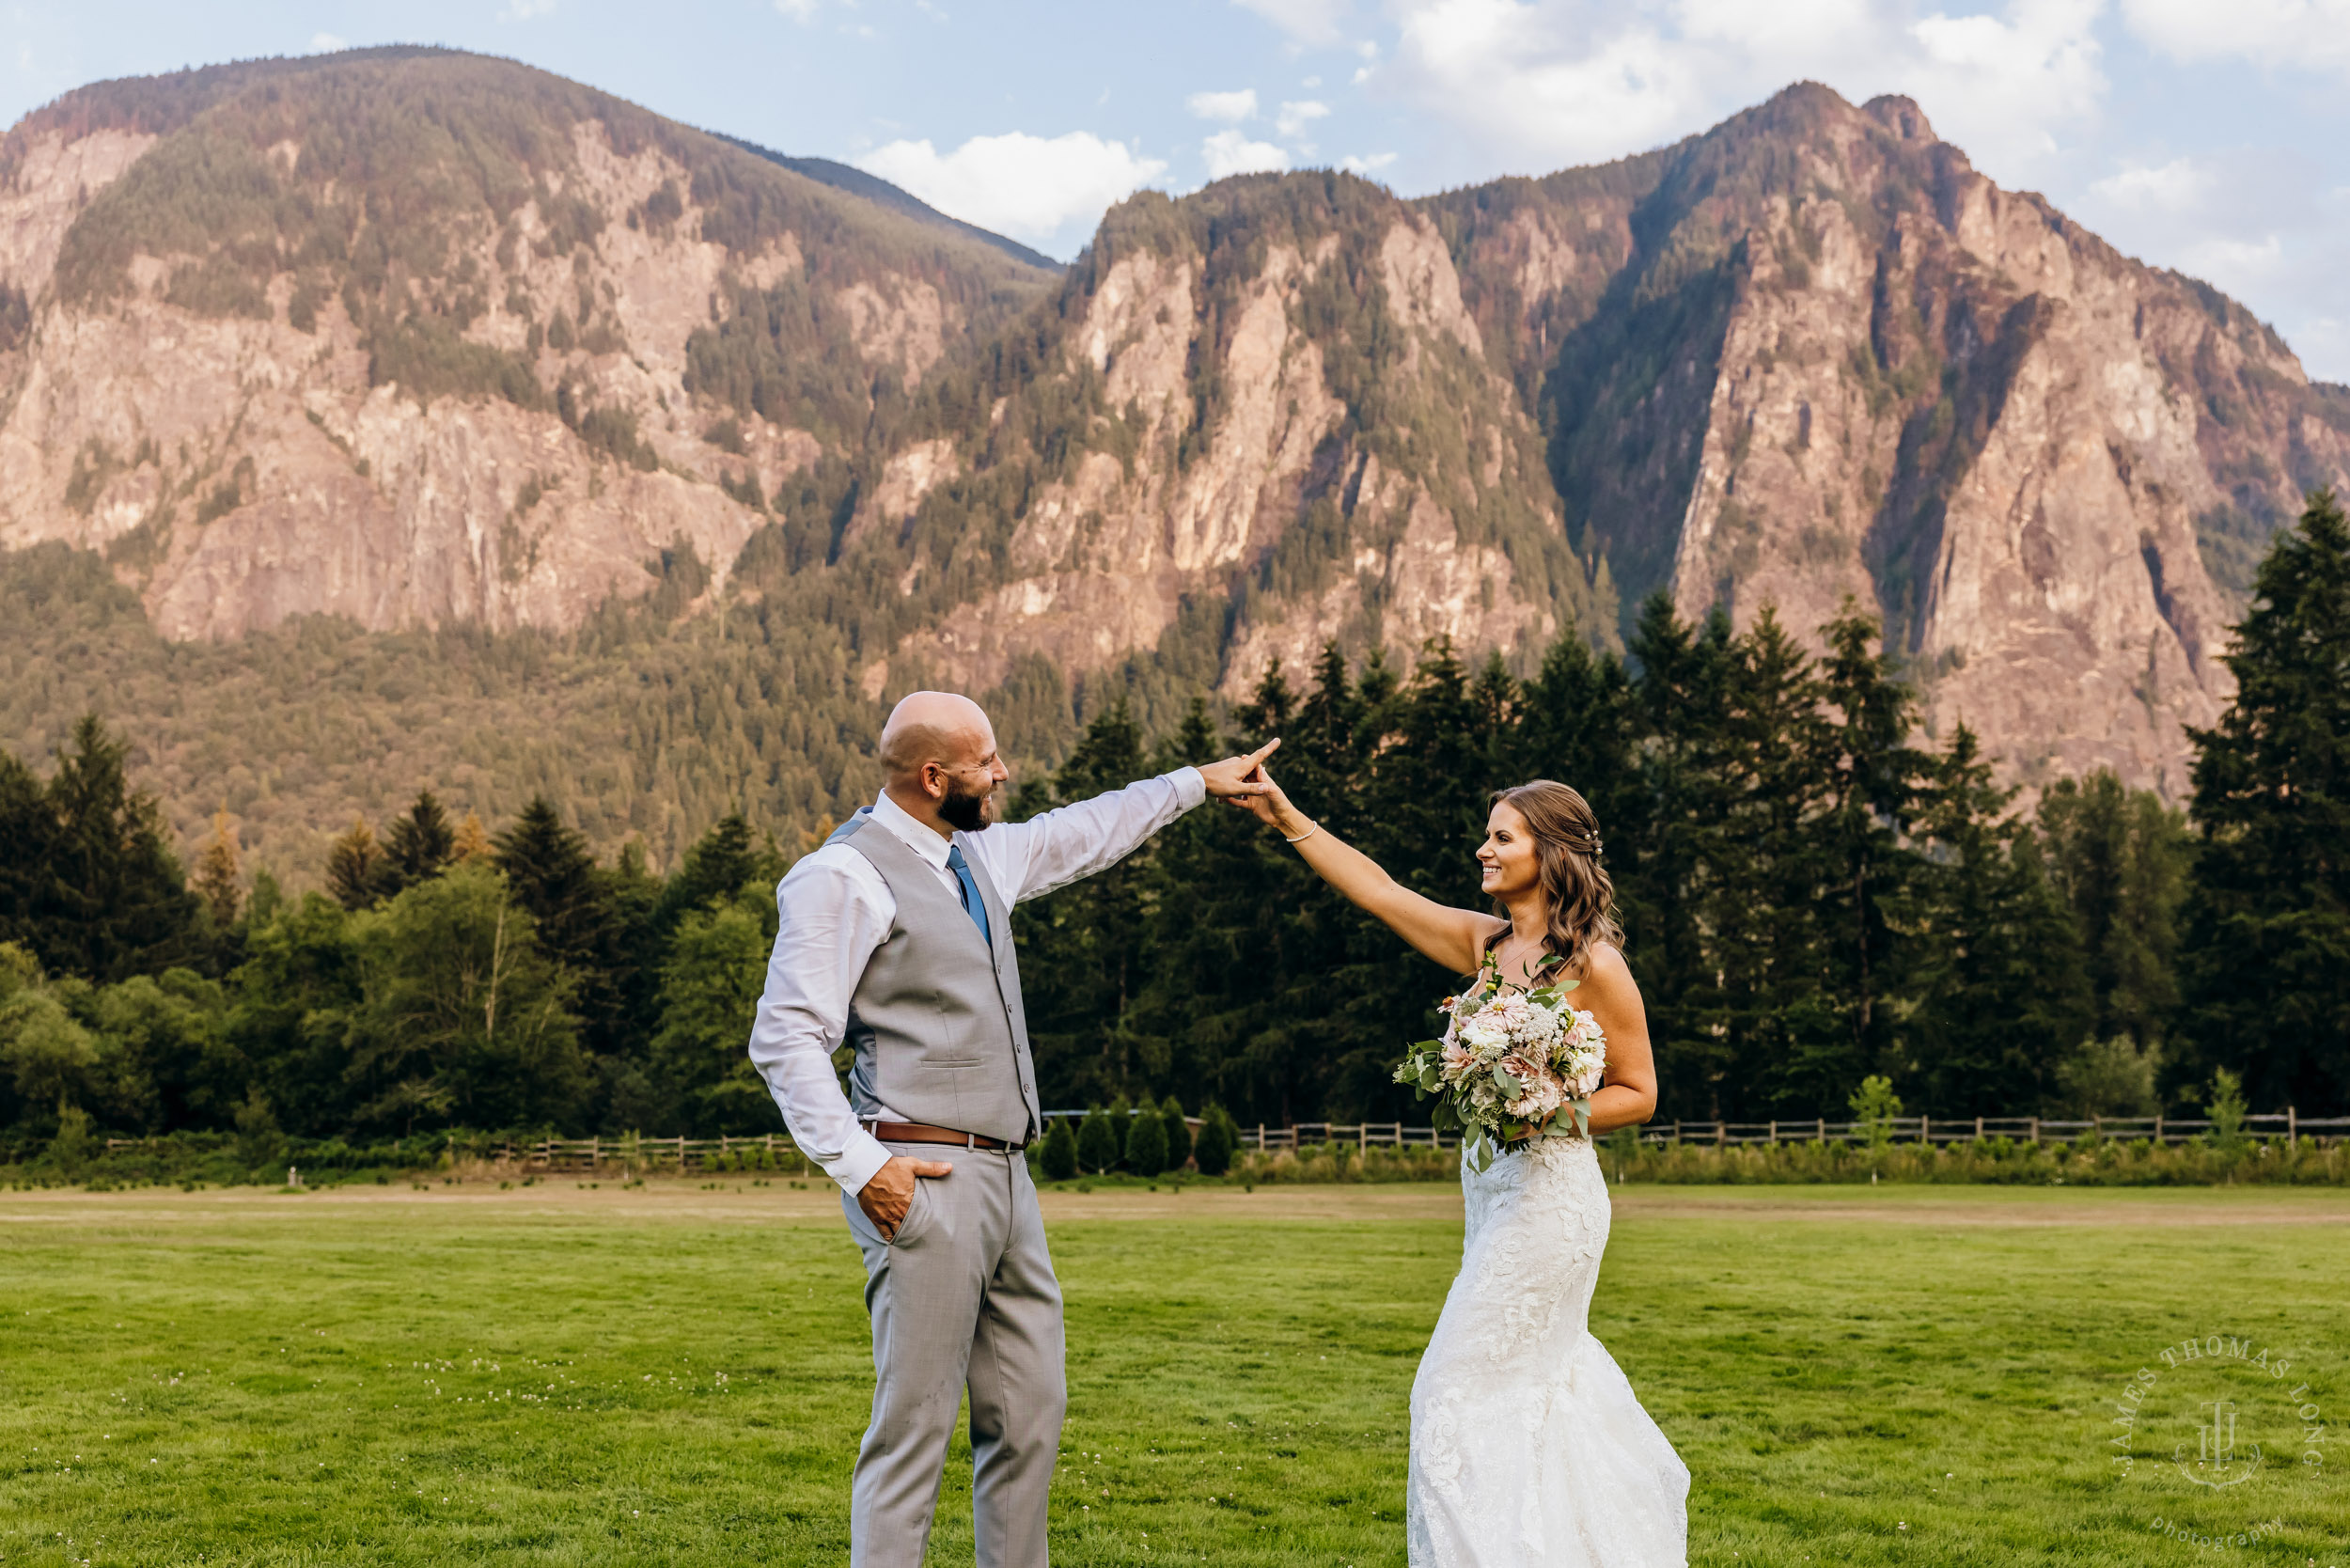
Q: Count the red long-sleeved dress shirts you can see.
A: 0